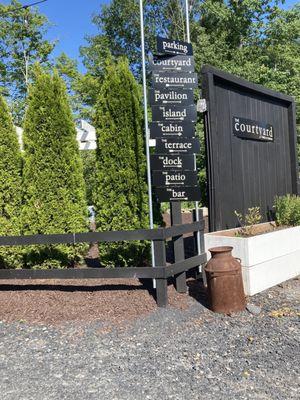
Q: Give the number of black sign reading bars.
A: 1